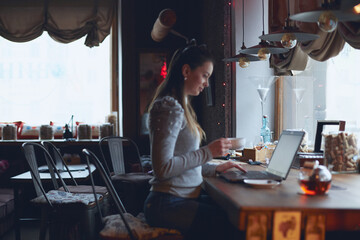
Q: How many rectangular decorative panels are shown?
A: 3